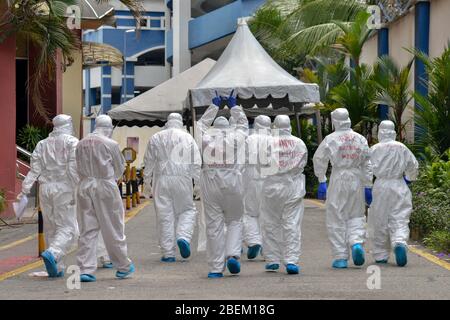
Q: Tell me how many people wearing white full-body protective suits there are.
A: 8